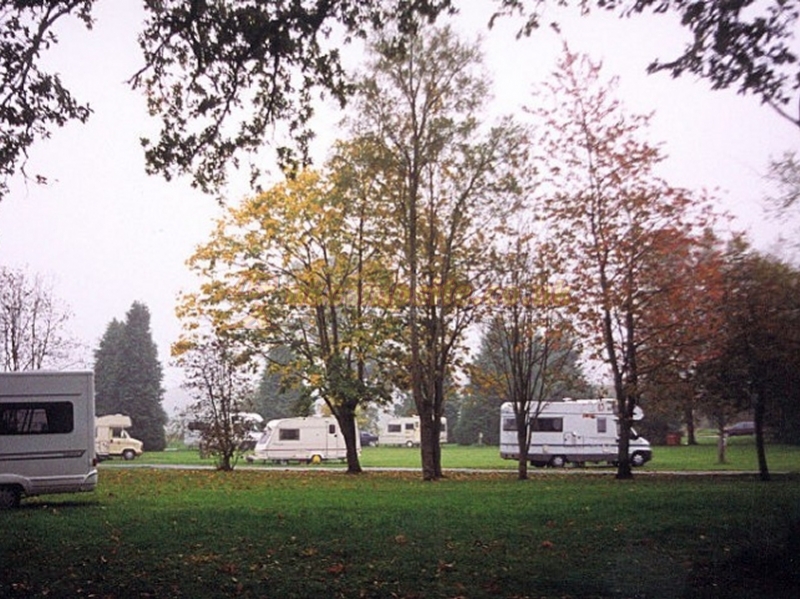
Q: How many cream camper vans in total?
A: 1